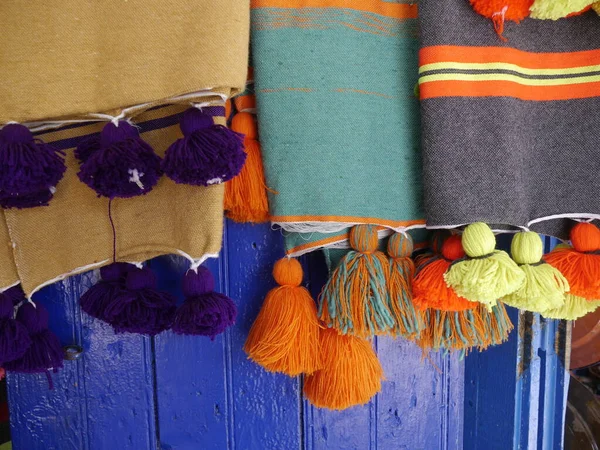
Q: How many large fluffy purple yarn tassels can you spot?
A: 8